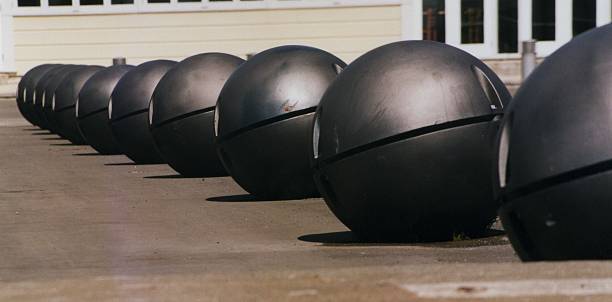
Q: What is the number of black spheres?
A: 10